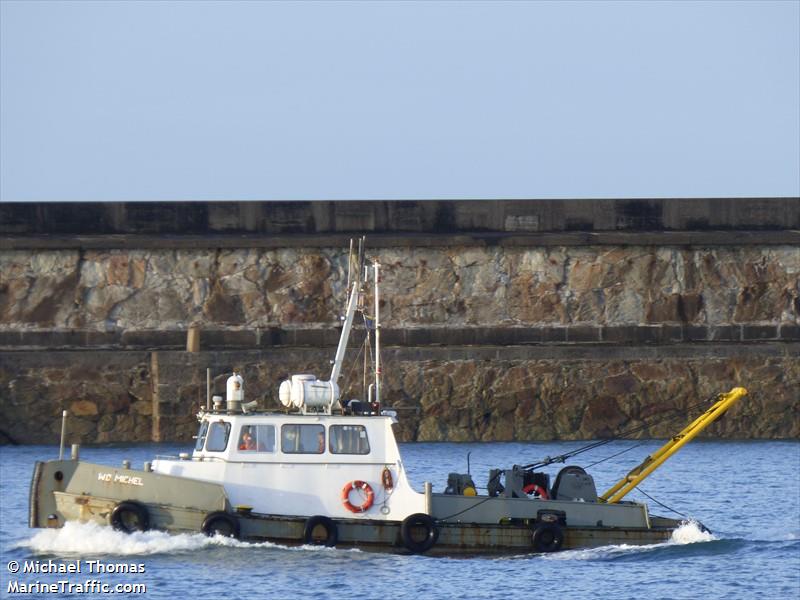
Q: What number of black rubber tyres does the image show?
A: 5